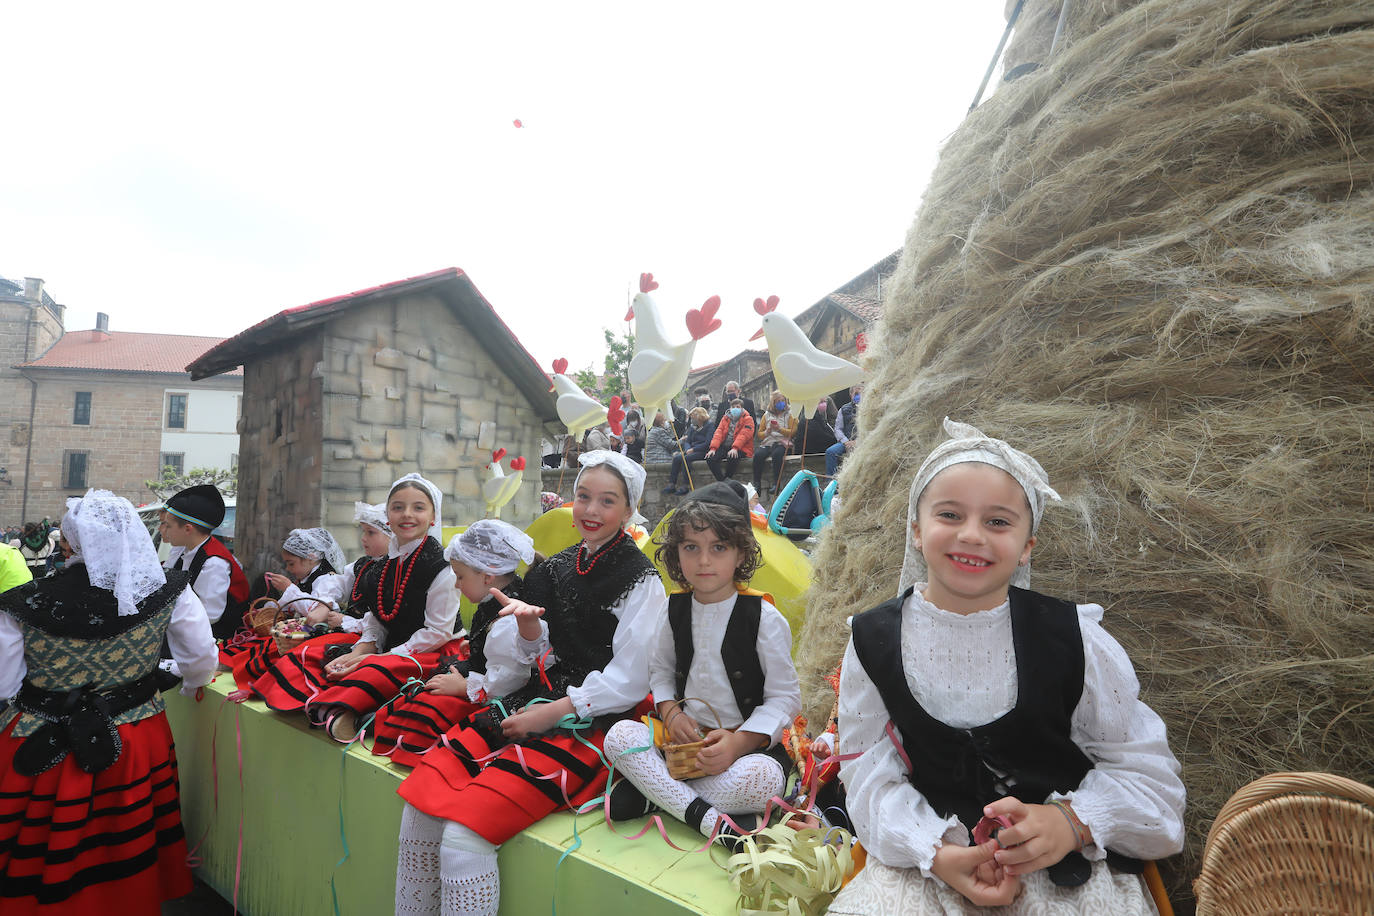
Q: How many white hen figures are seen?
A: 4